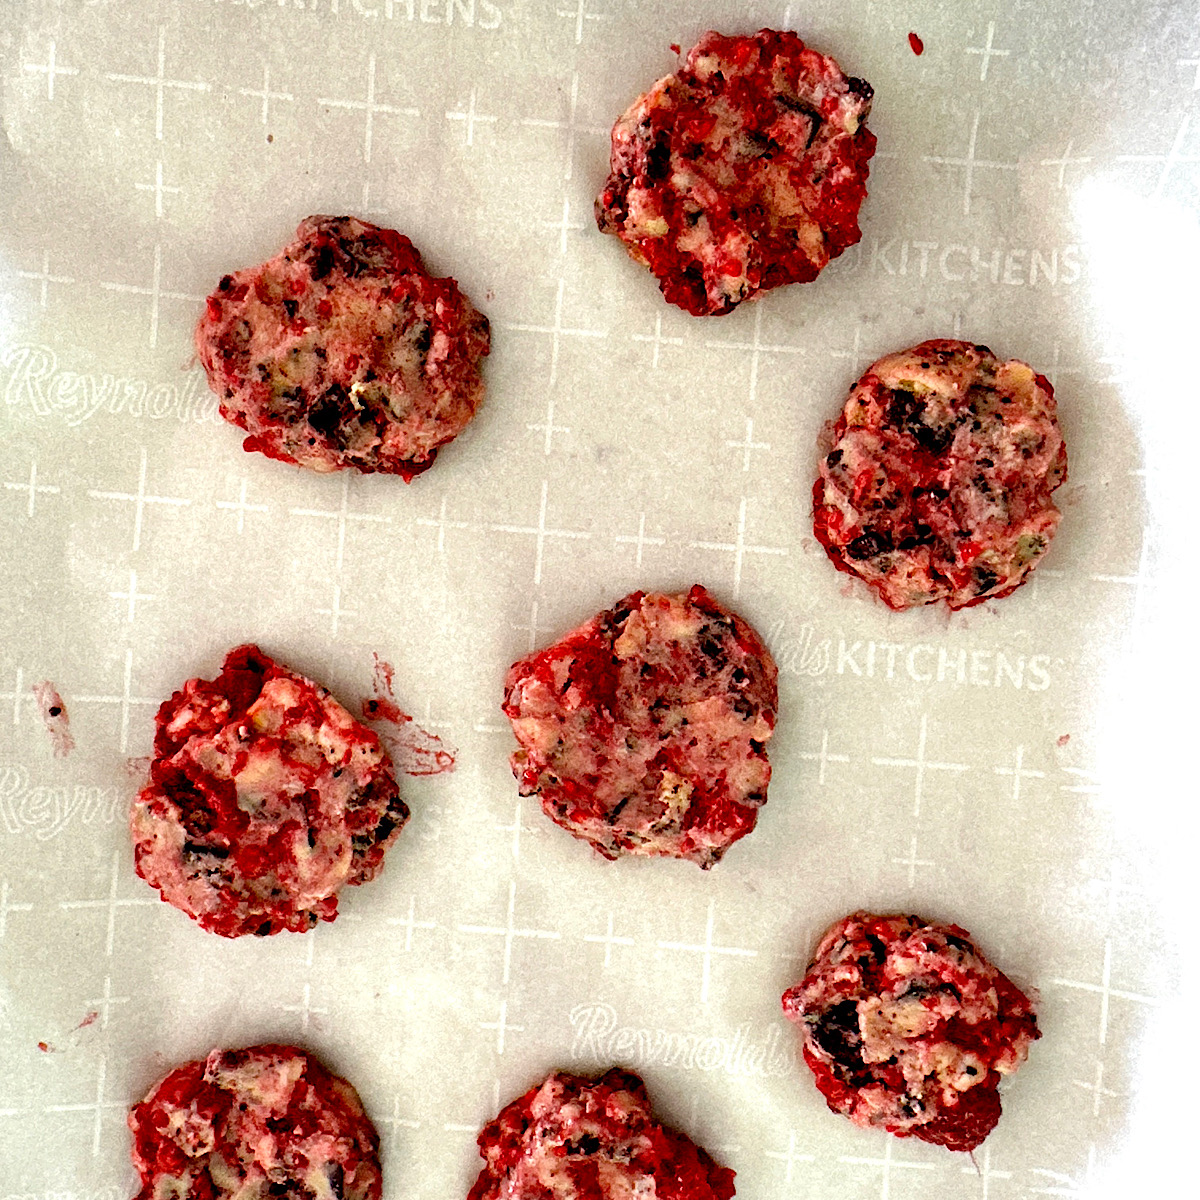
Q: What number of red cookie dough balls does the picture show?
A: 8